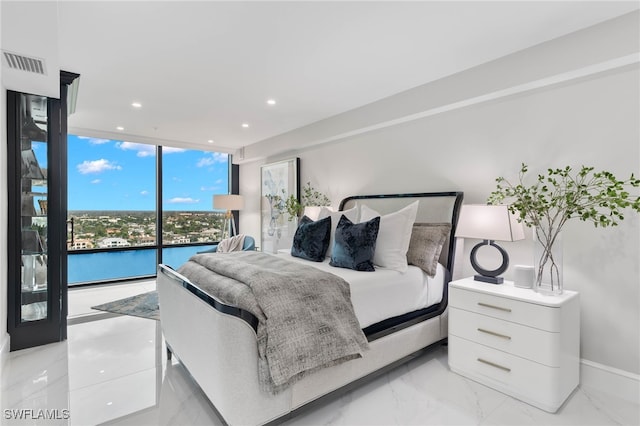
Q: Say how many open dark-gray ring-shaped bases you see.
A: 1